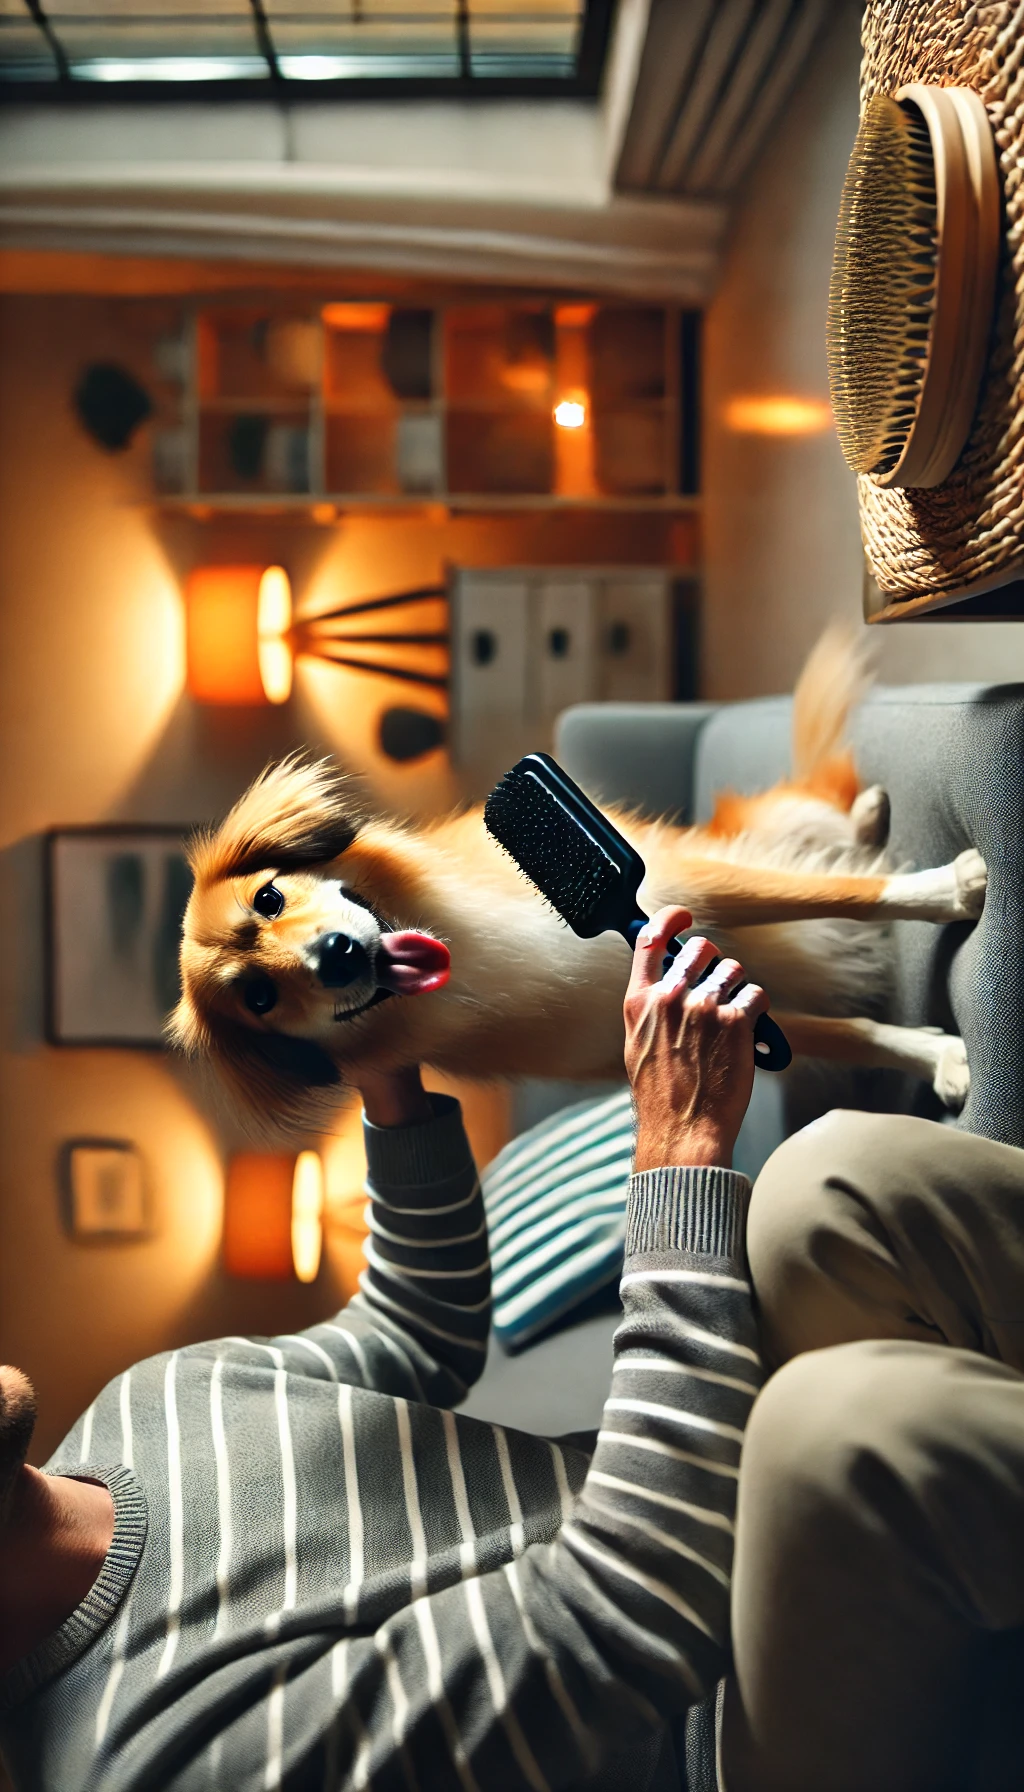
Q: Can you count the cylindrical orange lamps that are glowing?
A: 2